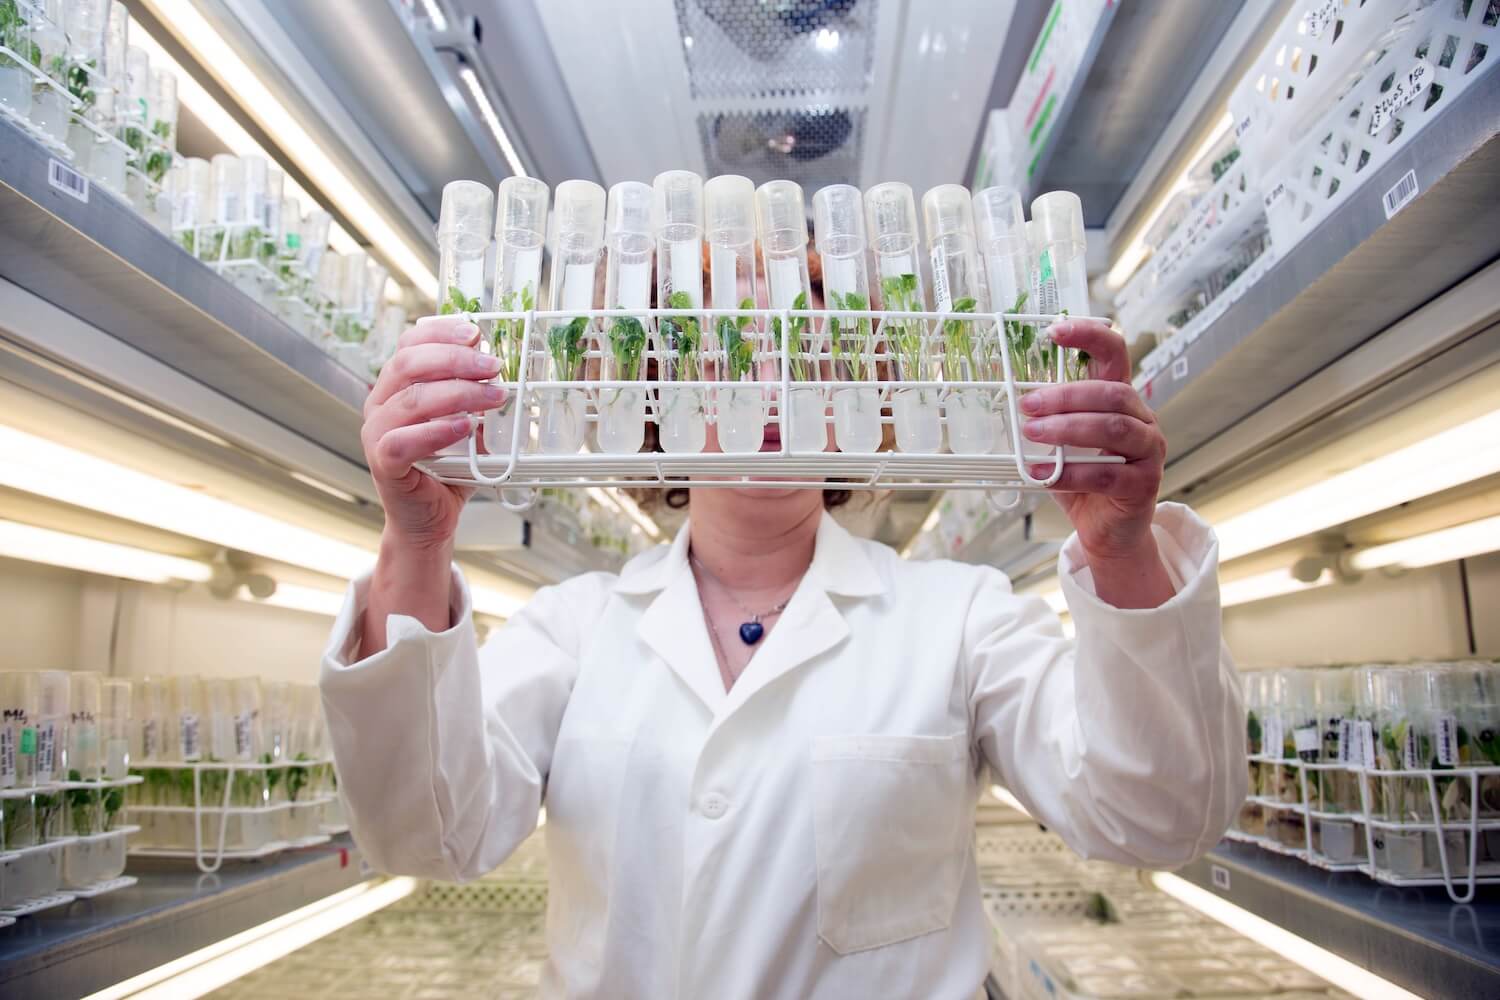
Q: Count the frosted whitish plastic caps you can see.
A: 12